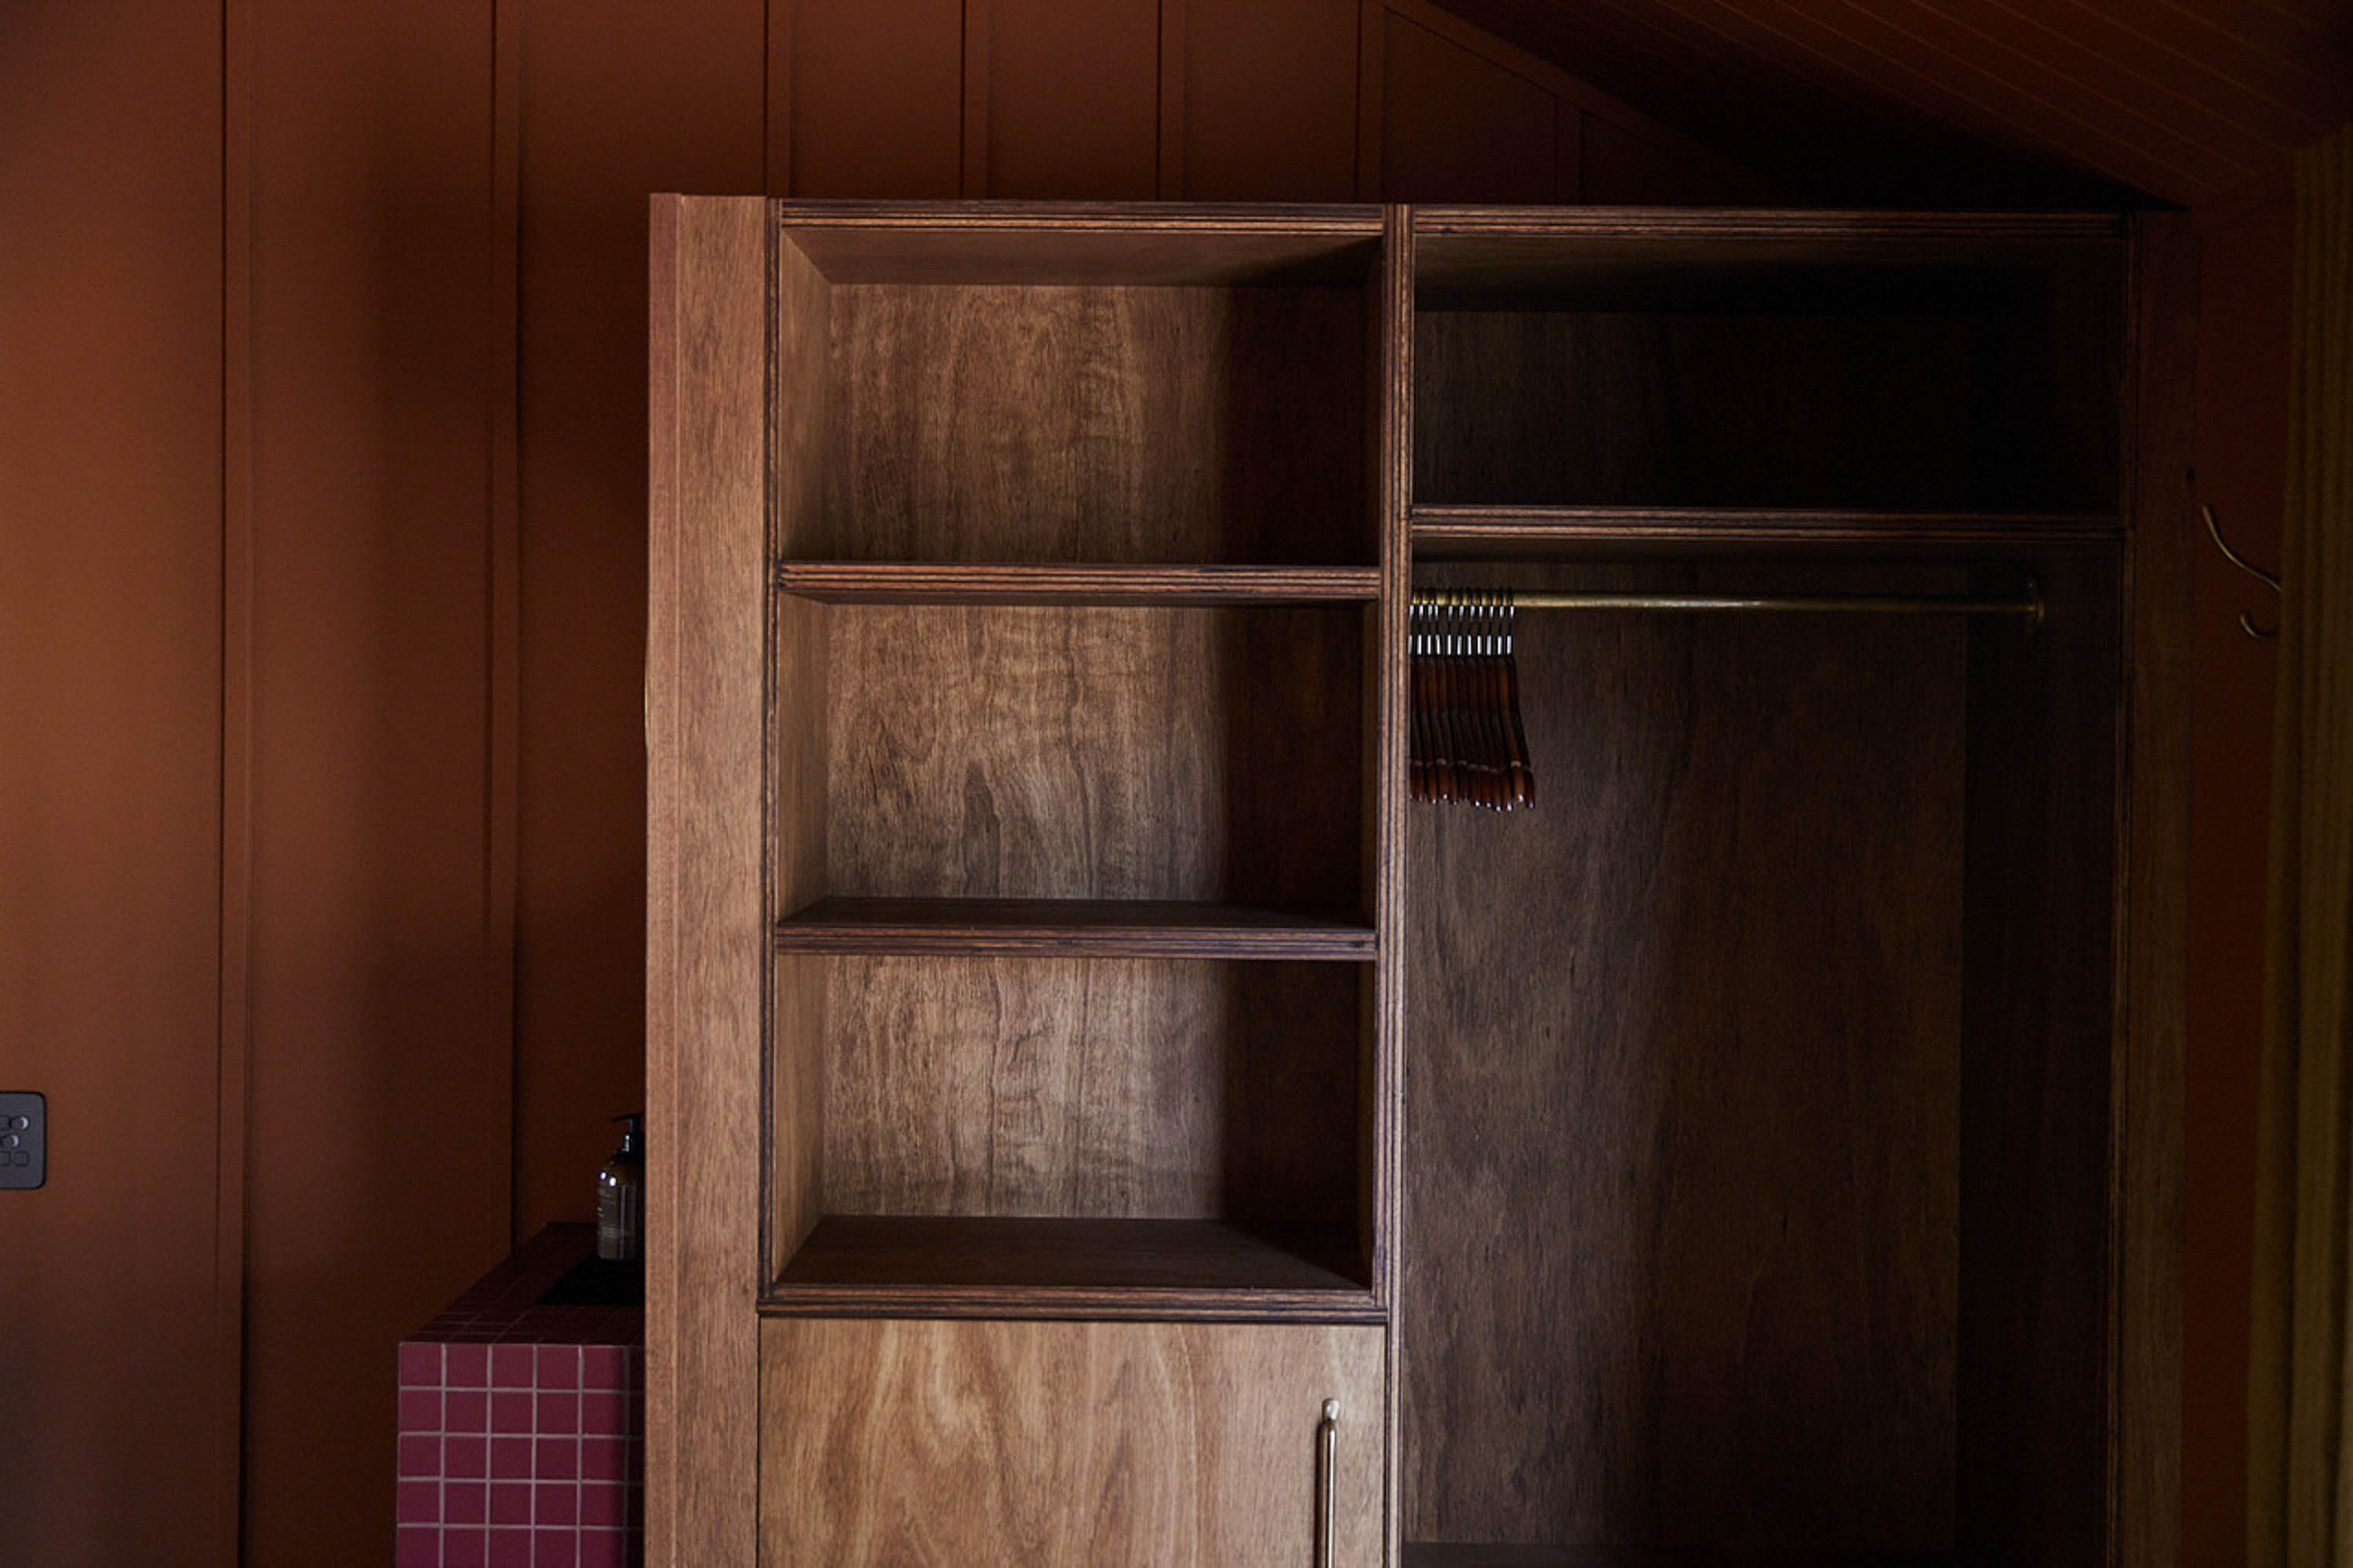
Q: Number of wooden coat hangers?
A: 11